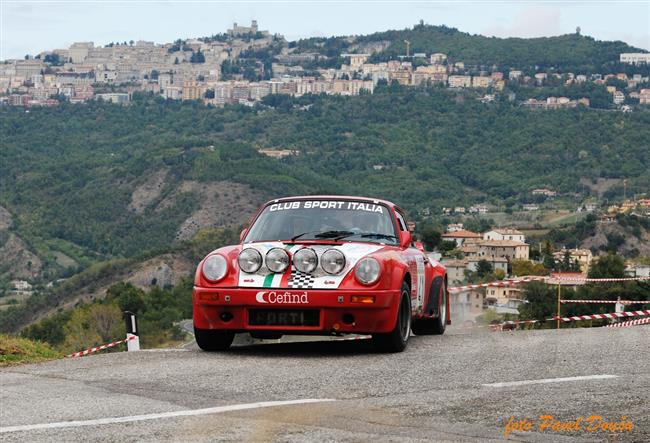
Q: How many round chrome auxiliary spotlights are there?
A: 4